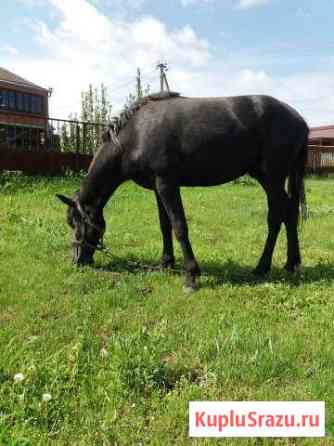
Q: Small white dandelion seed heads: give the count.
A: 2